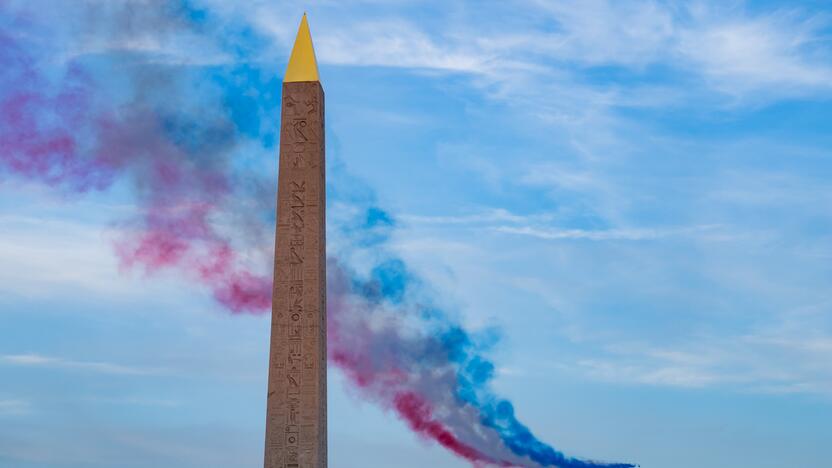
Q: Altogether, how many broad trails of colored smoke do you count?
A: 3